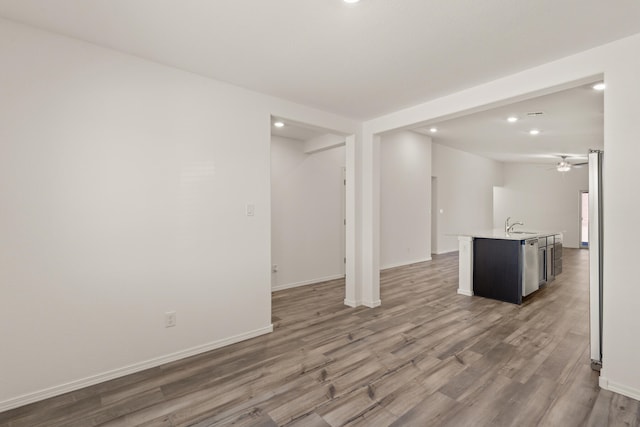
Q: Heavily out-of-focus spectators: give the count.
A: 0